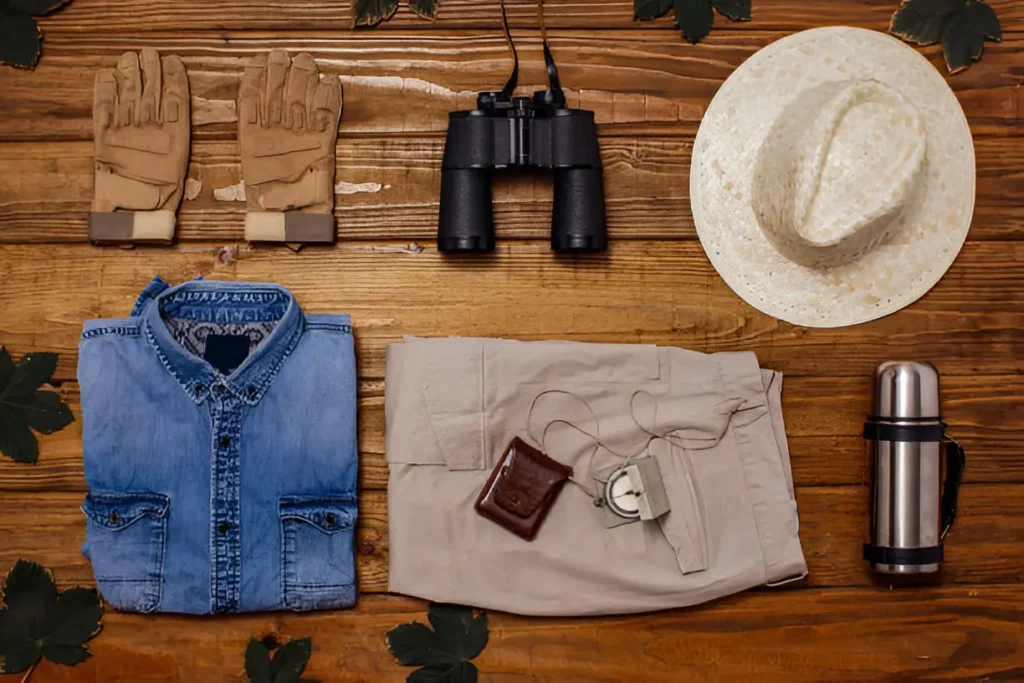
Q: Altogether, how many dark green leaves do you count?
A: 8